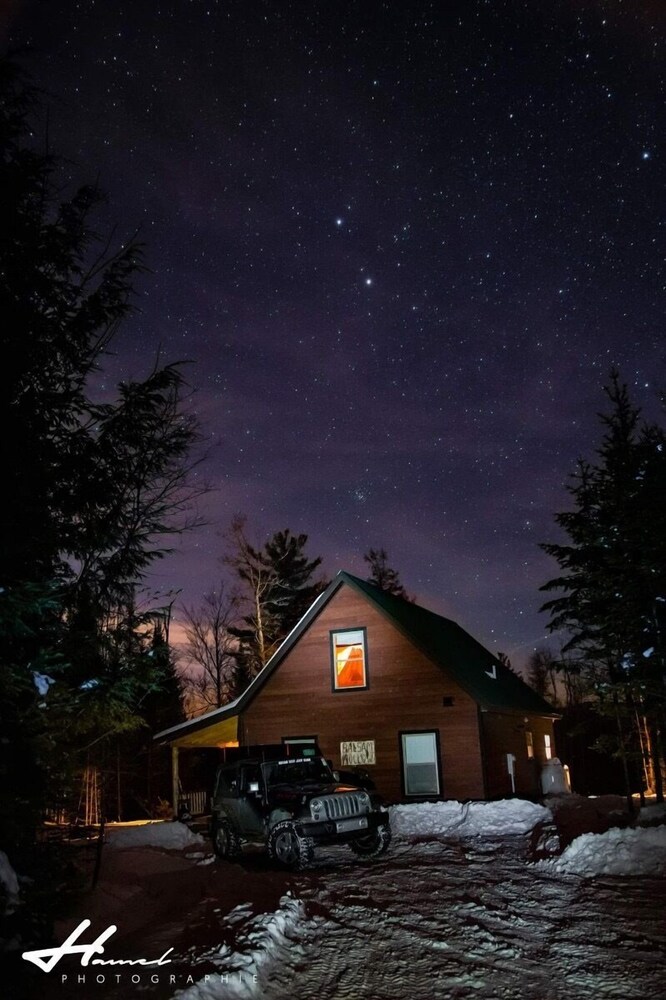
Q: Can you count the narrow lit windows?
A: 2